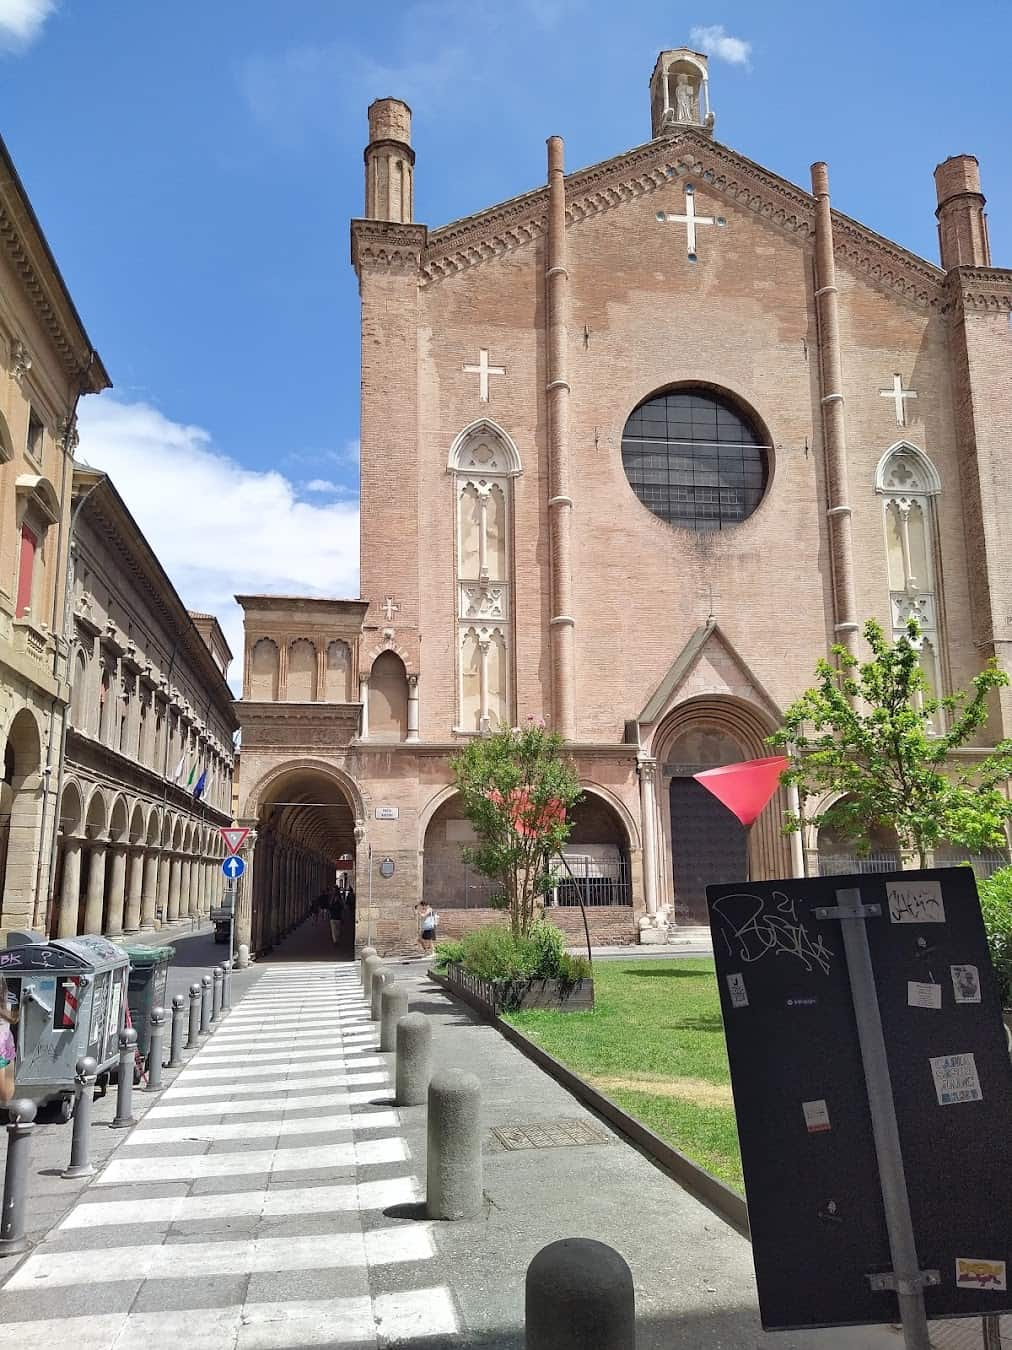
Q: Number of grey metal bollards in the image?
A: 9